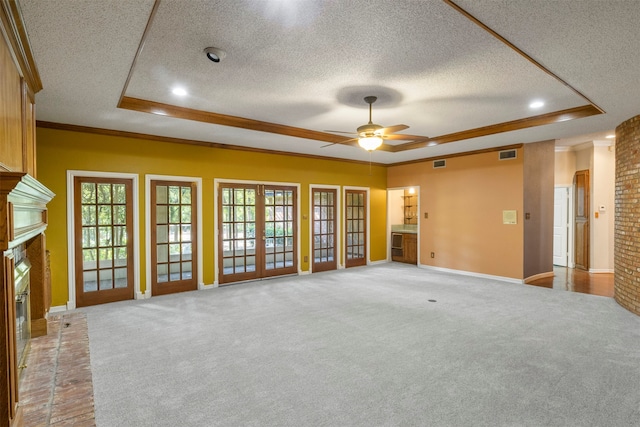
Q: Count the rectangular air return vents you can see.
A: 2